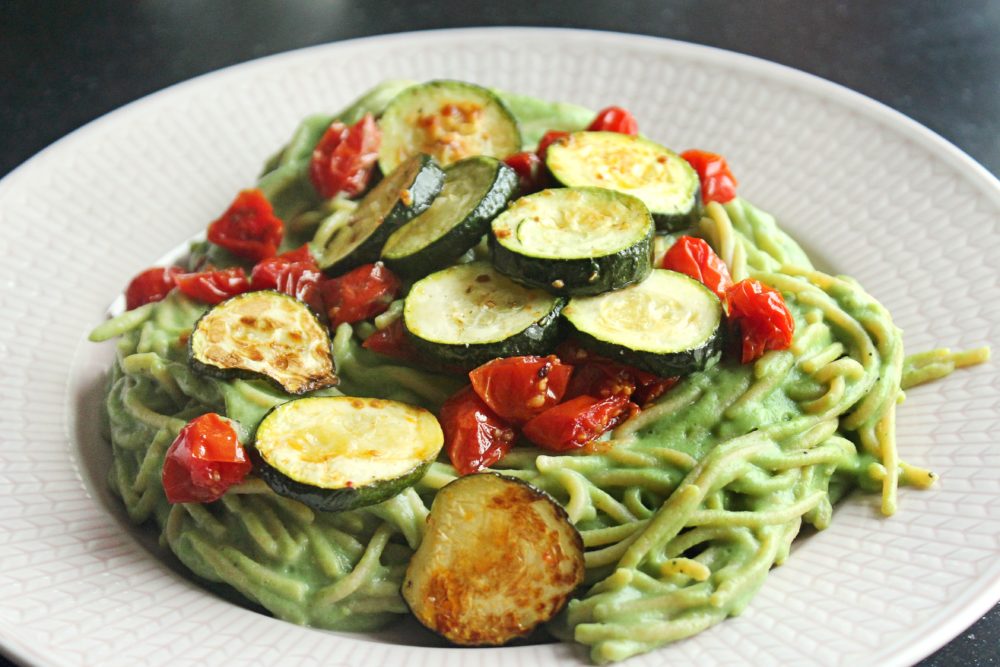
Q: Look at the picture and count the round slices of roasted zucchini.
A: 10